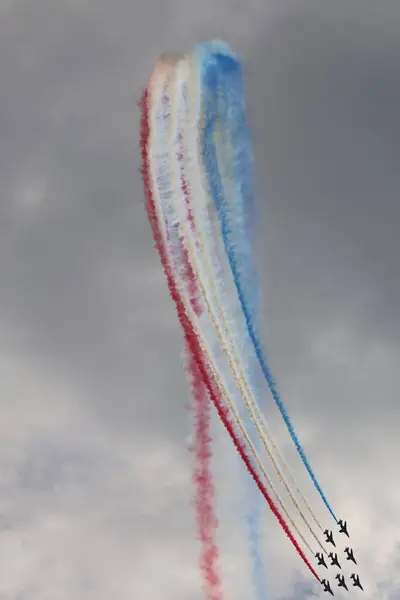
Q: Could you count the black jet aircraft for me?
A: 8